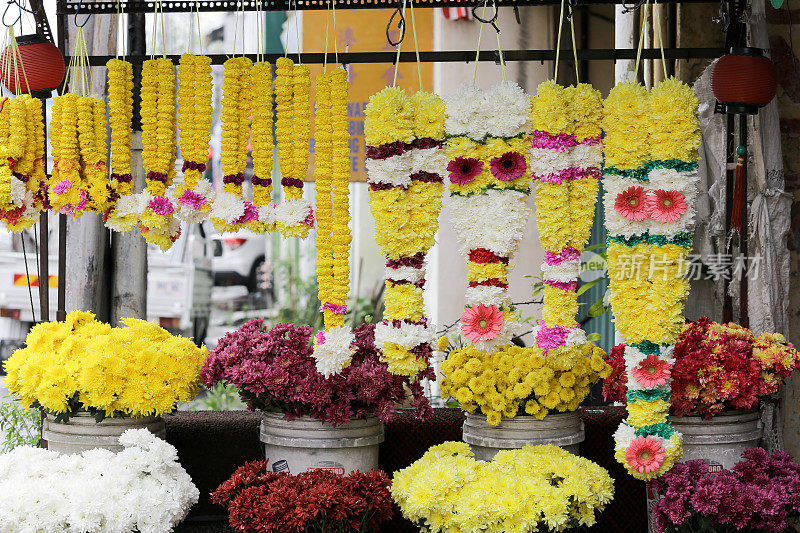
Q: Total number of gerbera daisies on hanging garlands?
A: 7